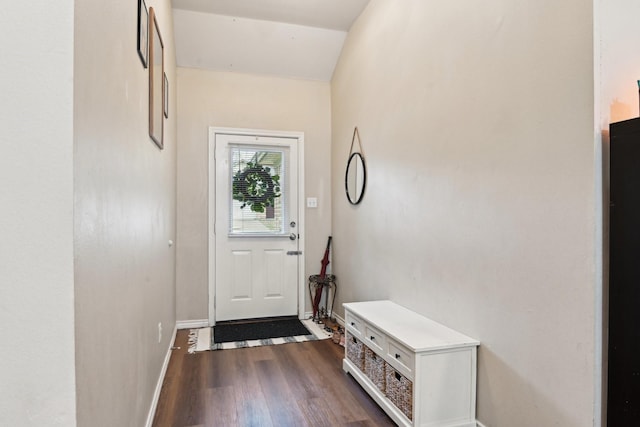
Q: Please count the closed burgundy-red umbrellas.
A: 1